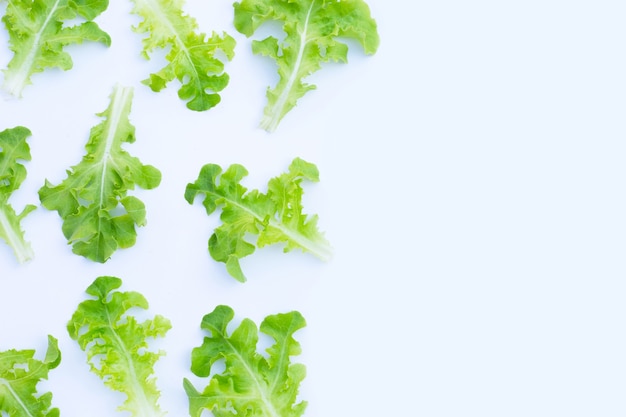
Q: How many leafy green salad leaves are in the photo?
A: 9